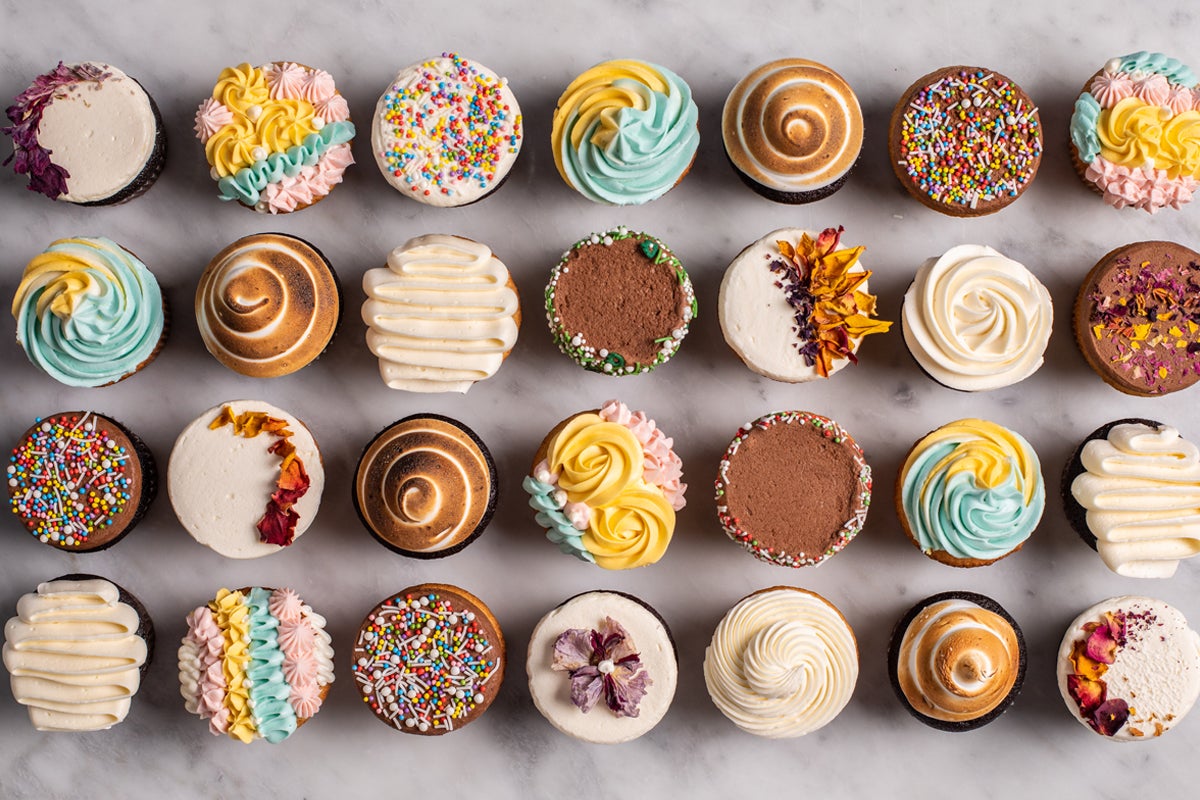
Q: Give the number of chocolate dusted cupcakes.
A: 2